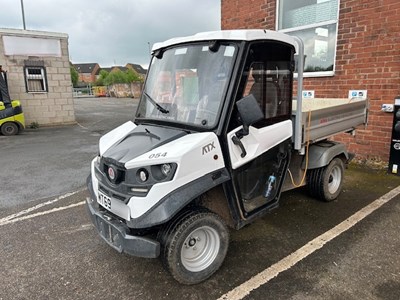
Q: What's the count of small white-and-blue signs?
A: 2